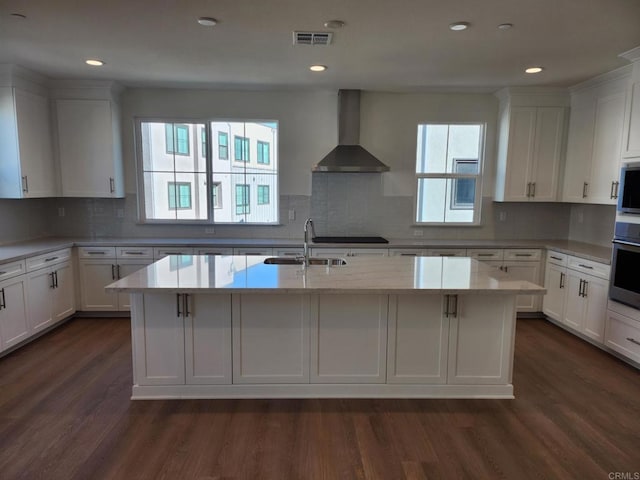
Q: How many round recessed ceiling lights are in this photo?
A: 5